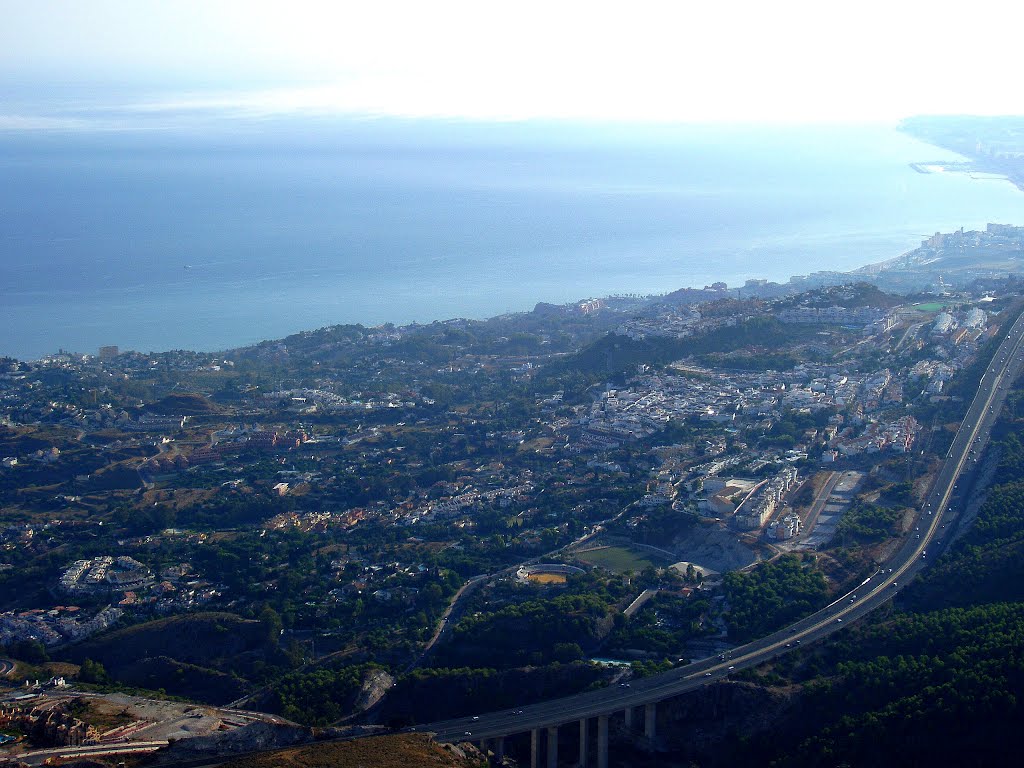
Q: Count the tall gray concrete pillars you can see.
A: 8